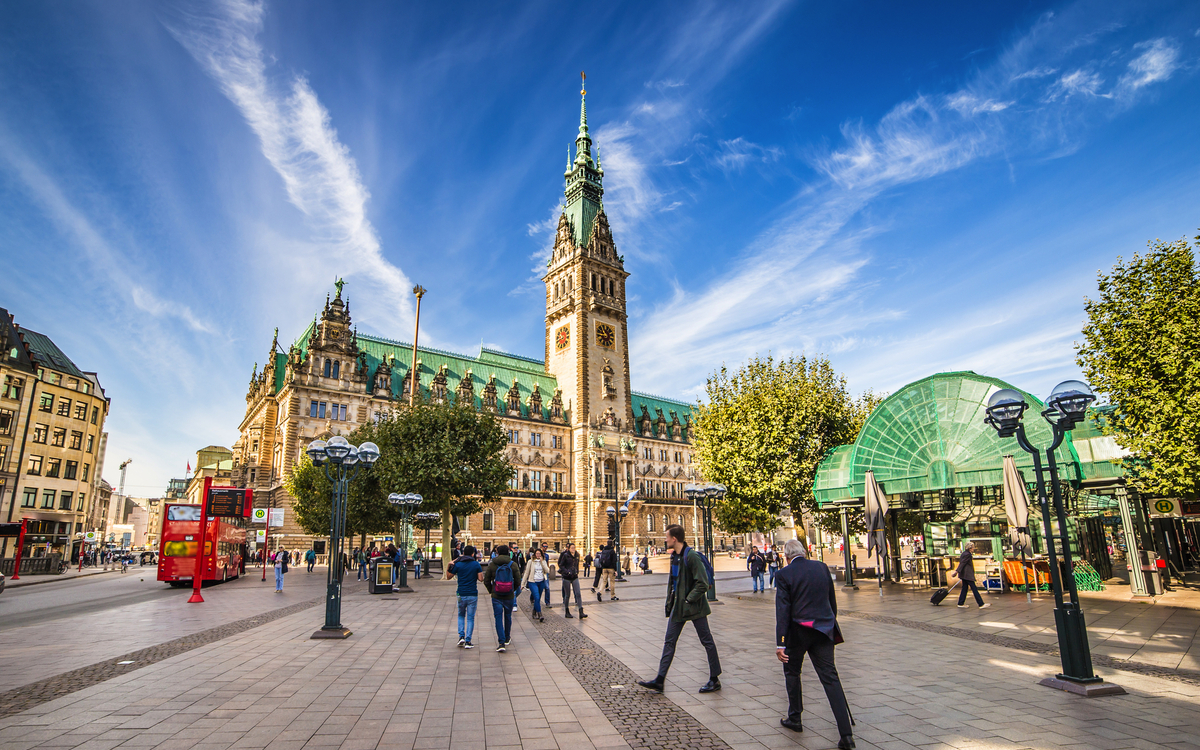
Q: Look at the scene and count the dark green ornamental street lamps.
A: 6